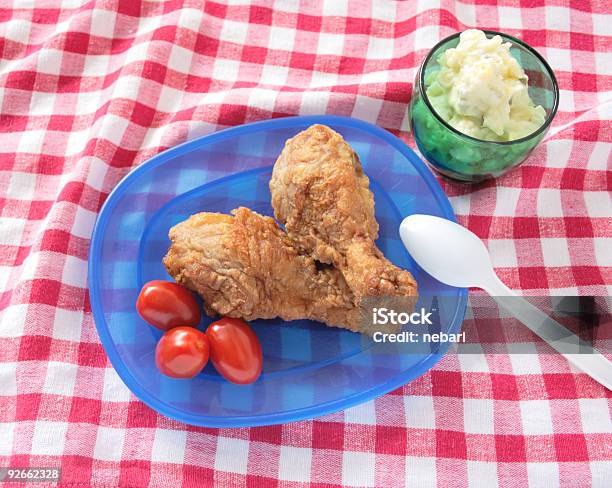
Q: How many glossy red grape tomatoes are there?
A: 3